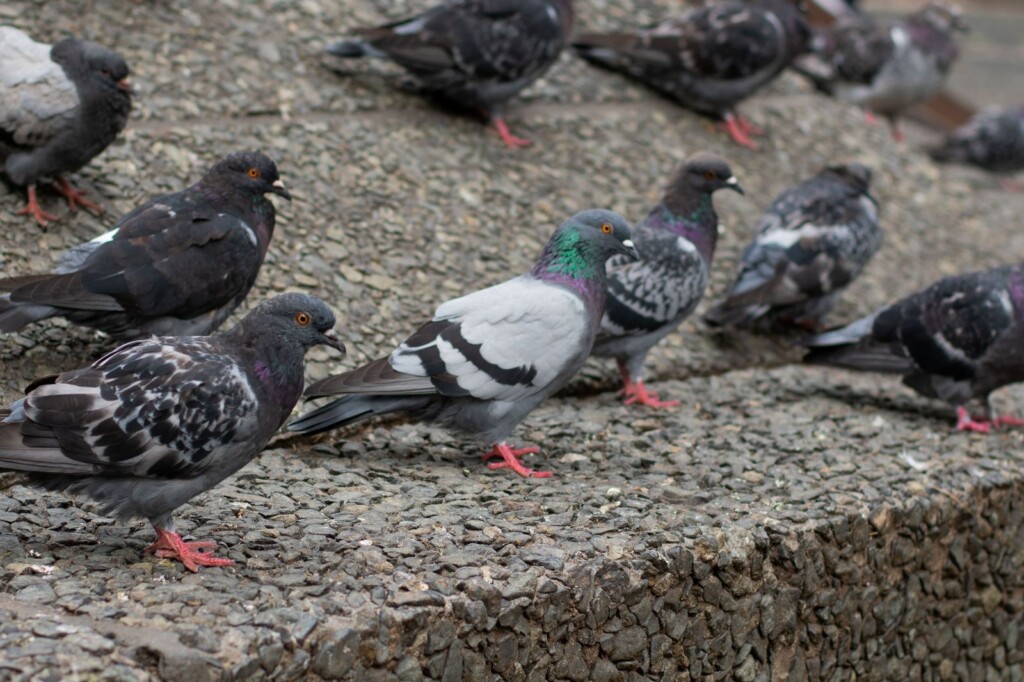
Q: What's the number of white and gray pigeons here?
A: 2